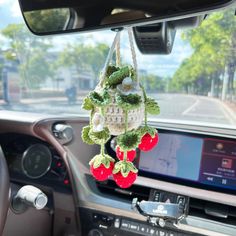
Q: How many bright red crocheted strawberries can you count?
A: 4